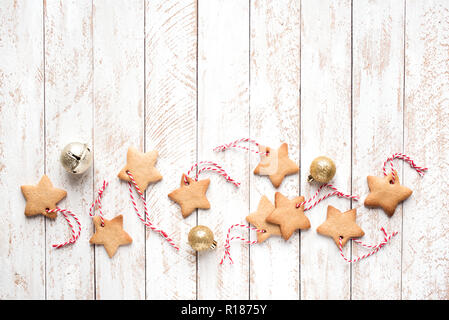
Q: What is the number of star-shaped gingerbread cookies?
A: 9